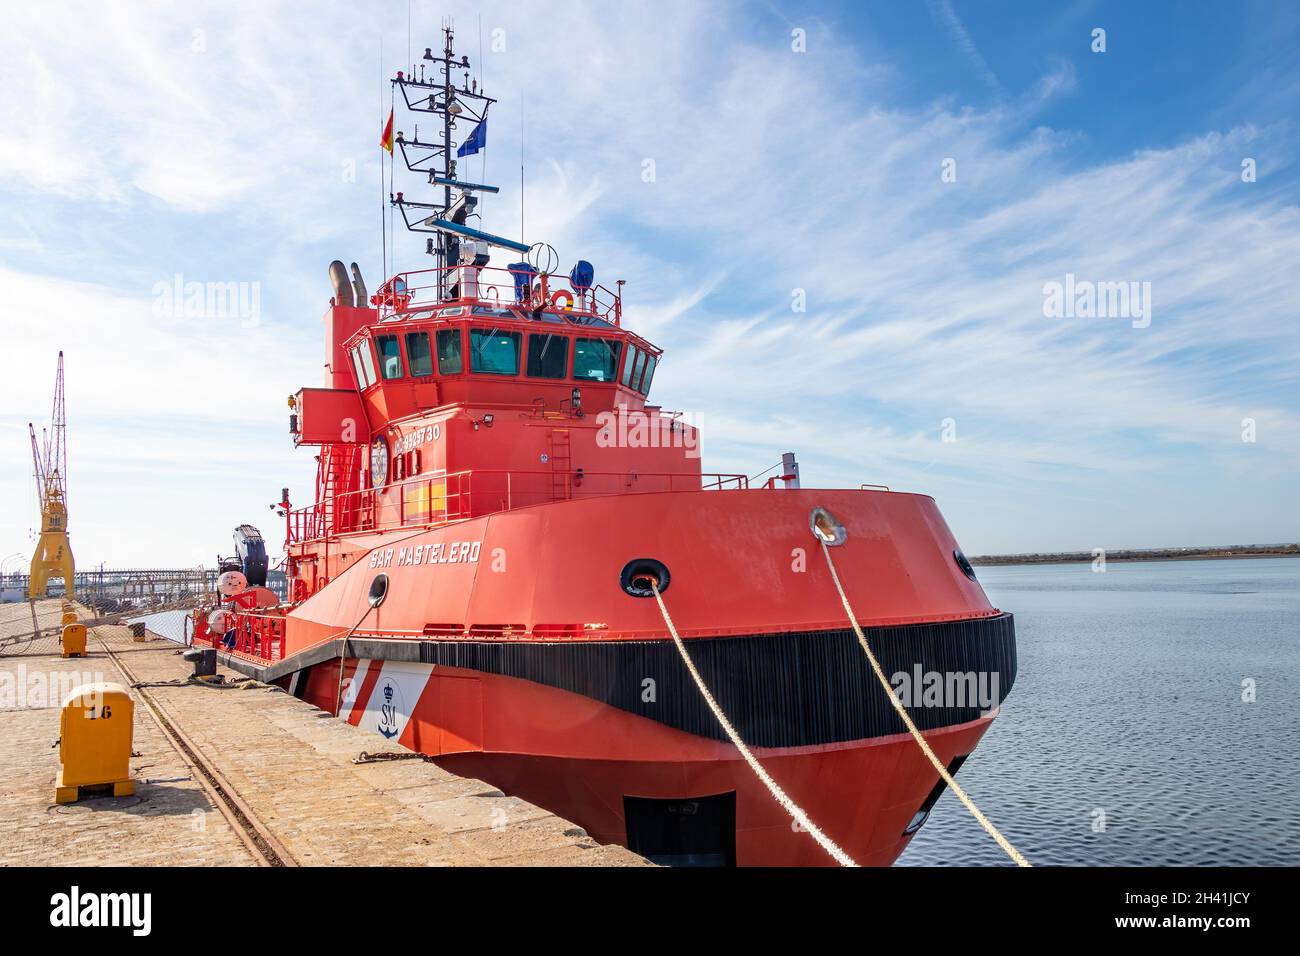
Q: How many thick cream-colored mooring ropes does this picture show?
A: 2